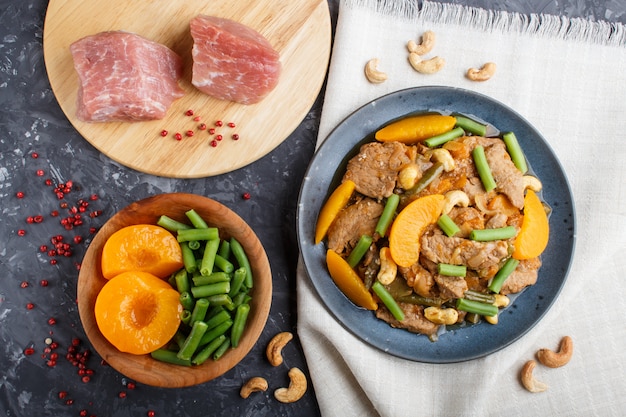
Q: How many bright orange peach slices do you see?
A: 5